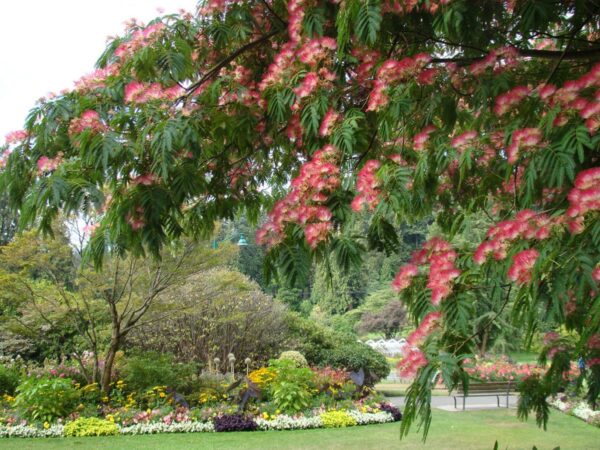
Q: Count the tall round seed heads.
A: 4